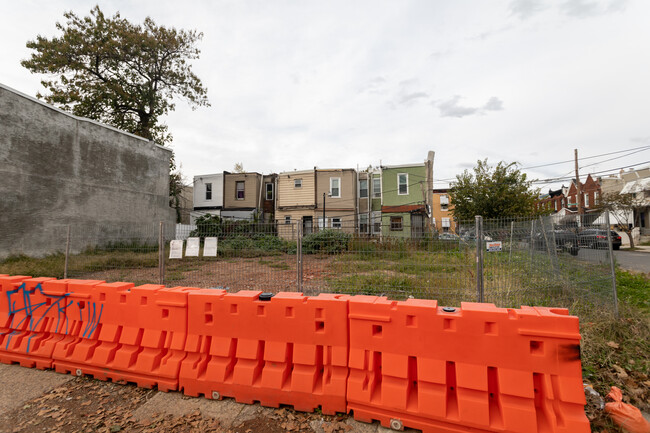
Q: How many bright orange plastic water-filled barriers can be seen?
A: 4